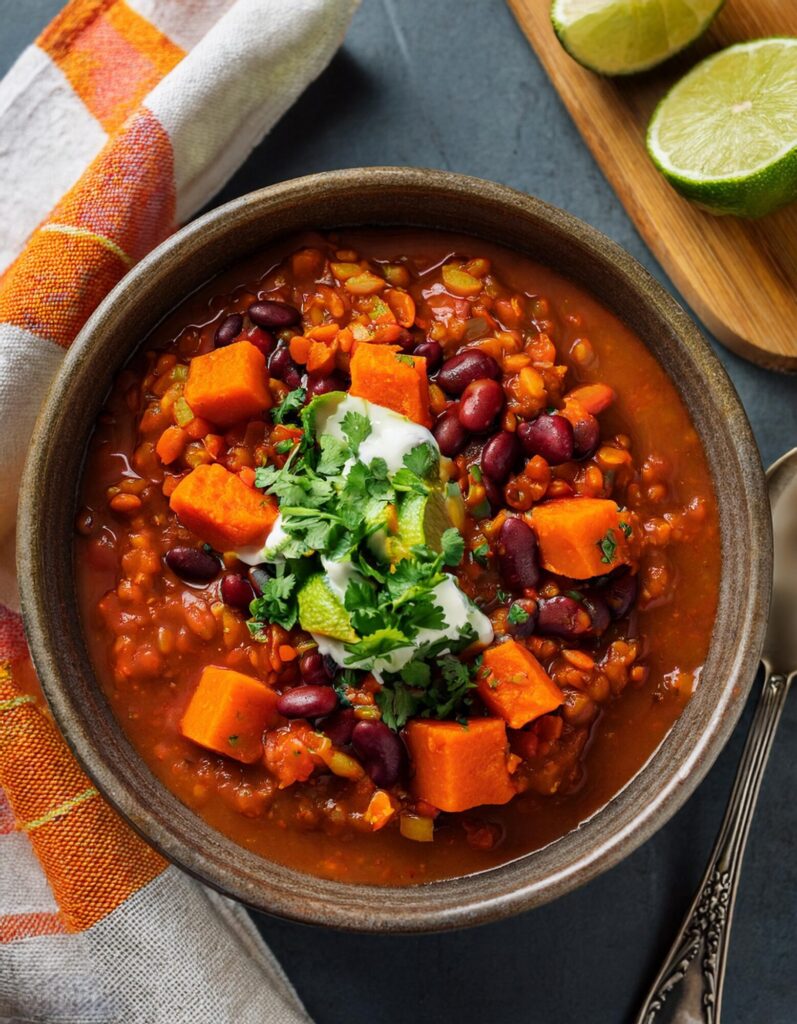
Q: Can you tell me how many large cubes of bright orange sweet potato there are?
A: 7